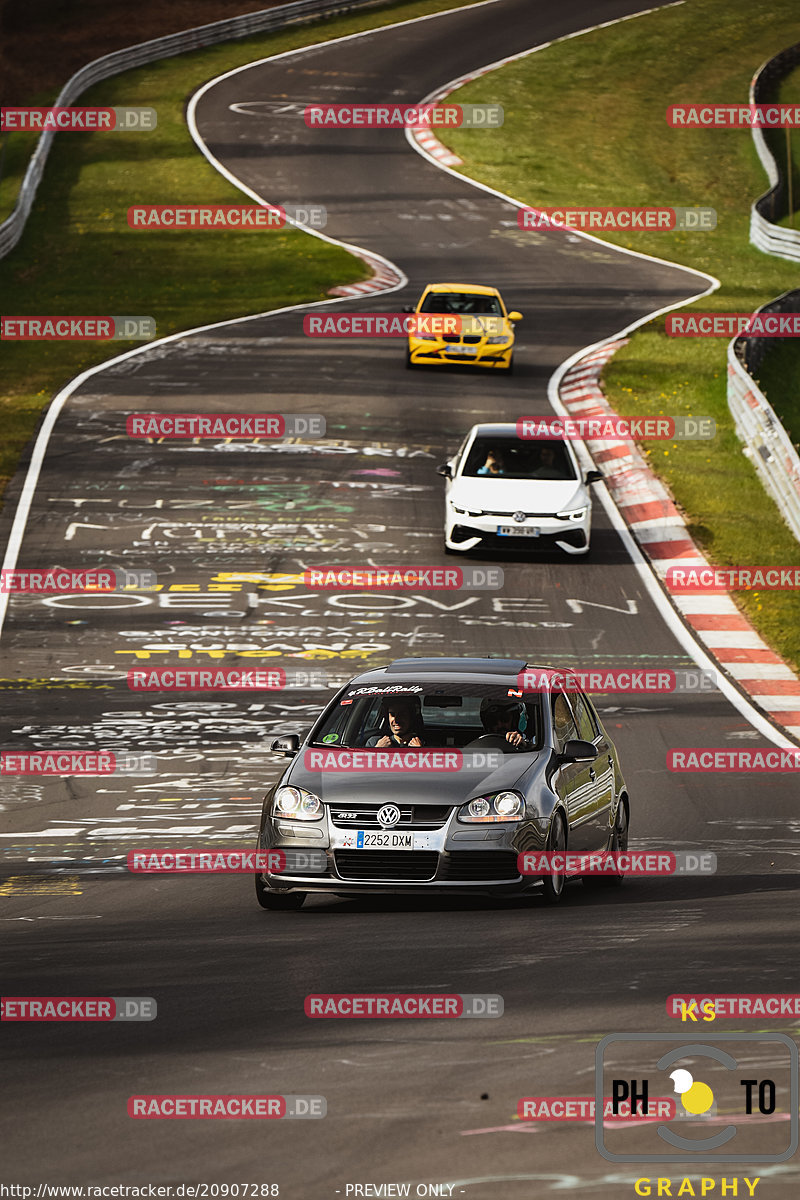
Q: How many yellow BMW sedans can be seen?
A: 1